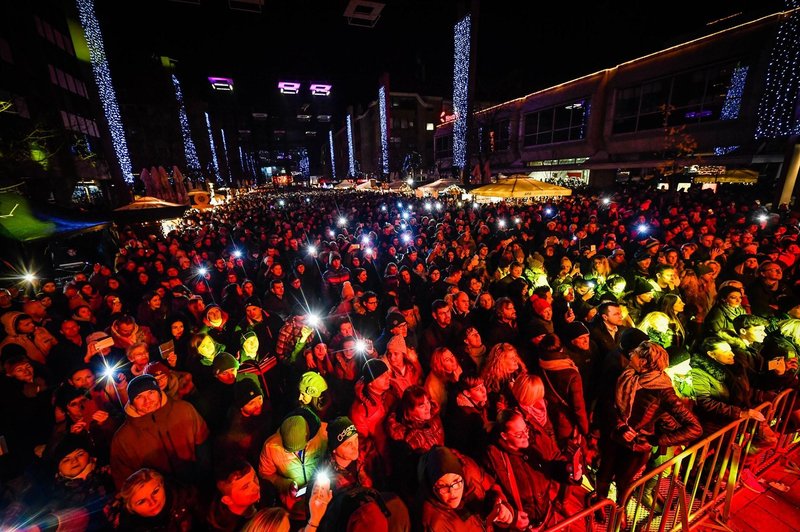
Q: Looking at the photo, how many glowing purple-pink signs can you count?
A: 3